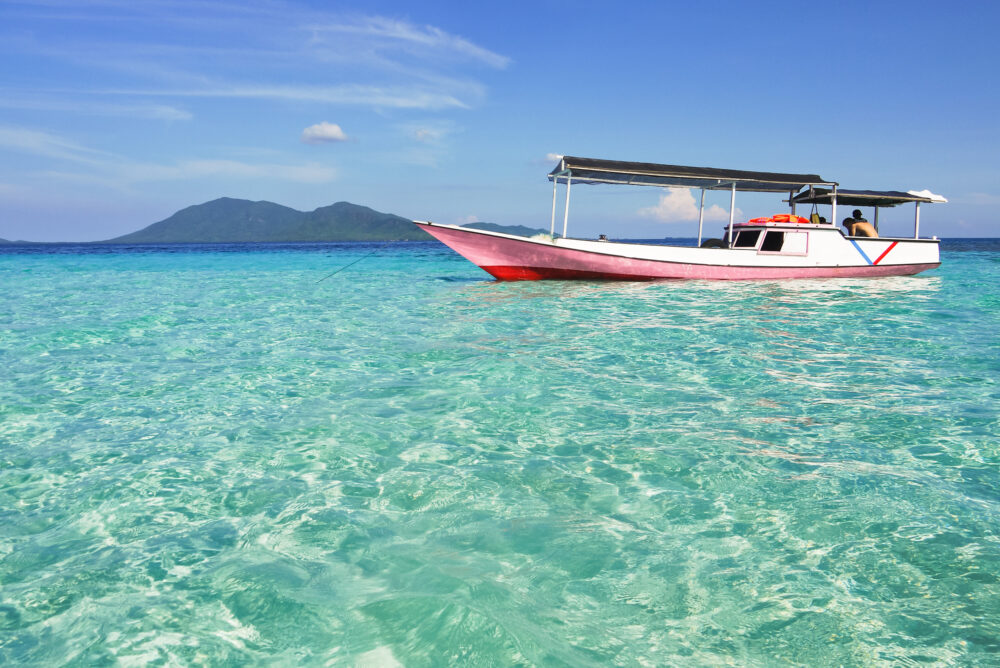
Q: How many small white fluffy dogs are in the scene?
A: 0